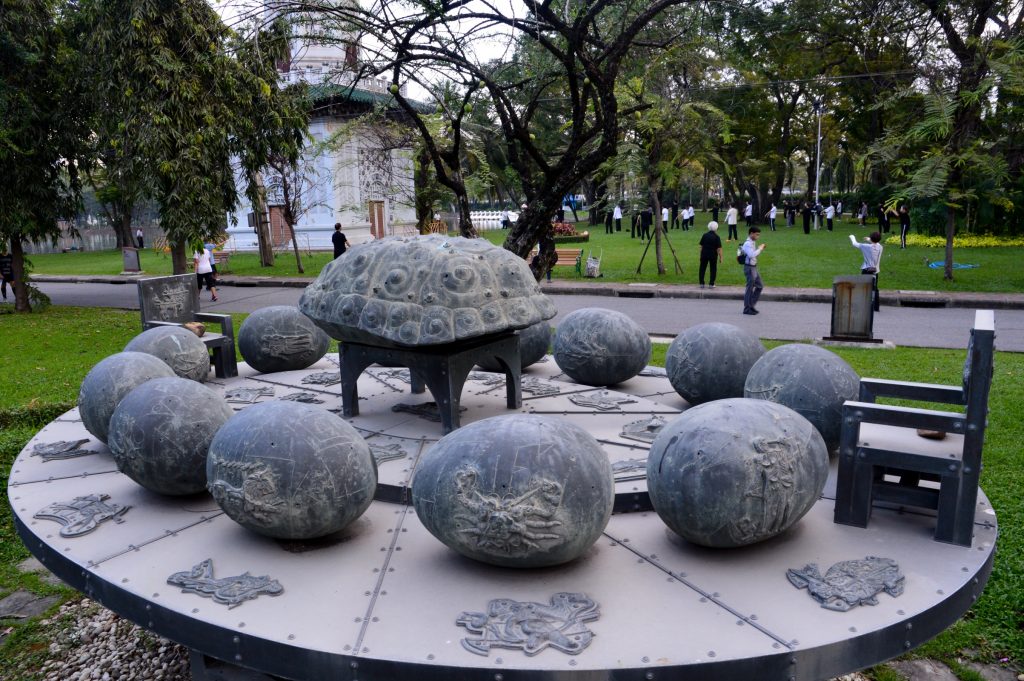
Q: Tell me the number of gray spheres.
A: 11